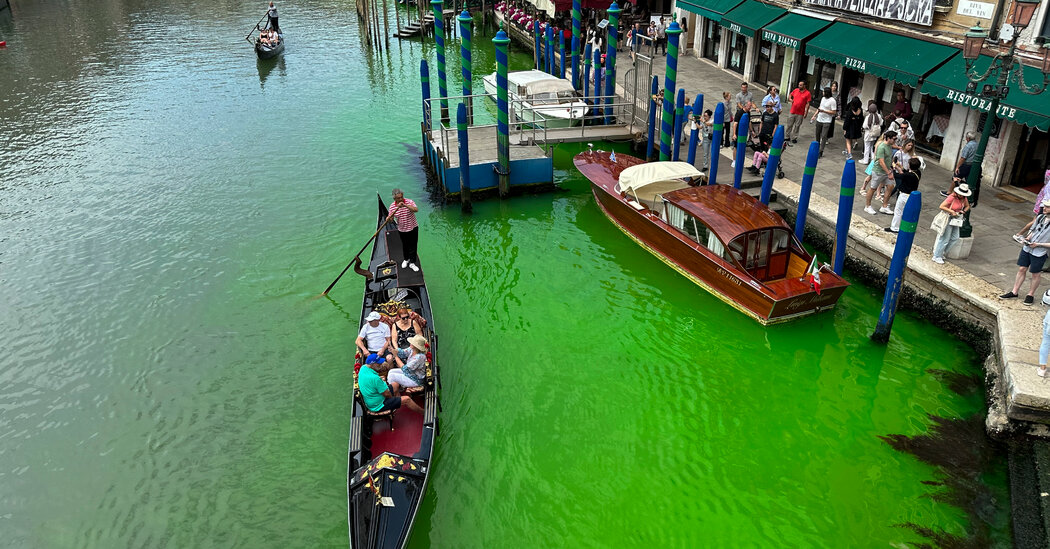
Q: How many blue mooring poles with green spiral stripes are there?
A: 6